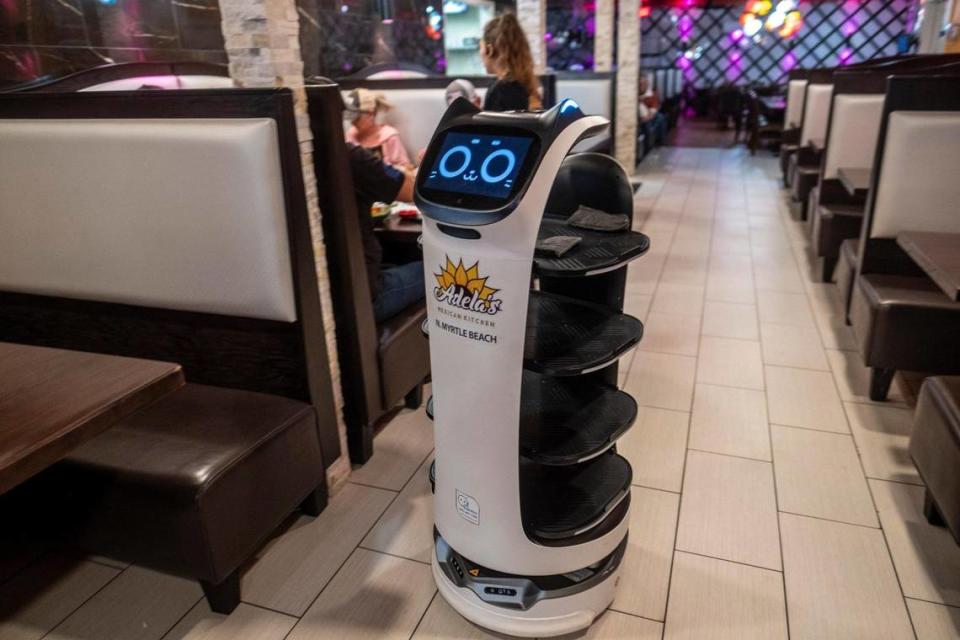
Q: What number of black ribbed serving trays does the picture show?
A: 4